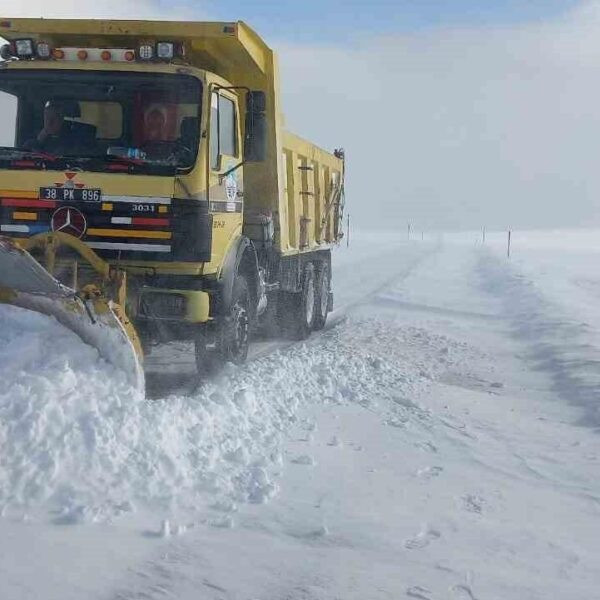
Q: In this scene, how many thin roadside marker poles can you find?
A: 5